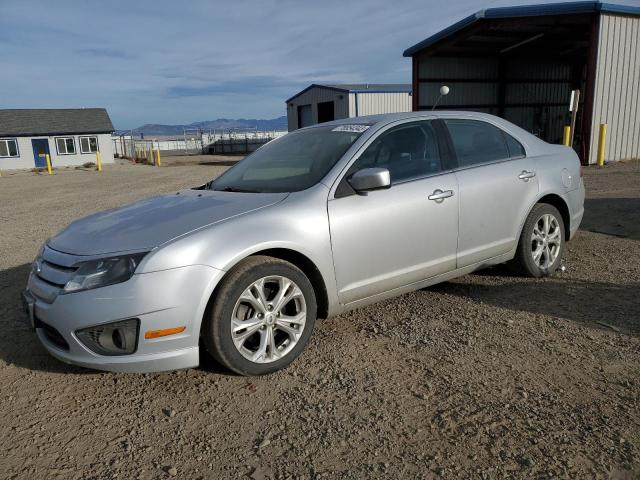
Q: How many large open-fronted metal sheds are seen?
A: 1